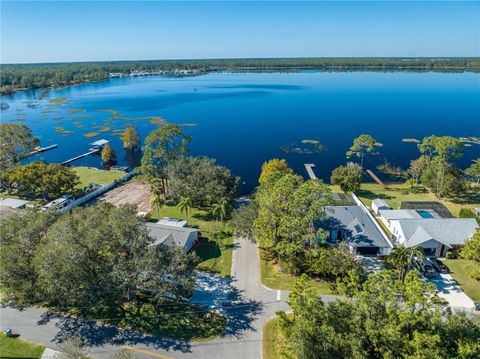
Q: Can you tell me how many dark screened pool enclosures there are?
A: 1